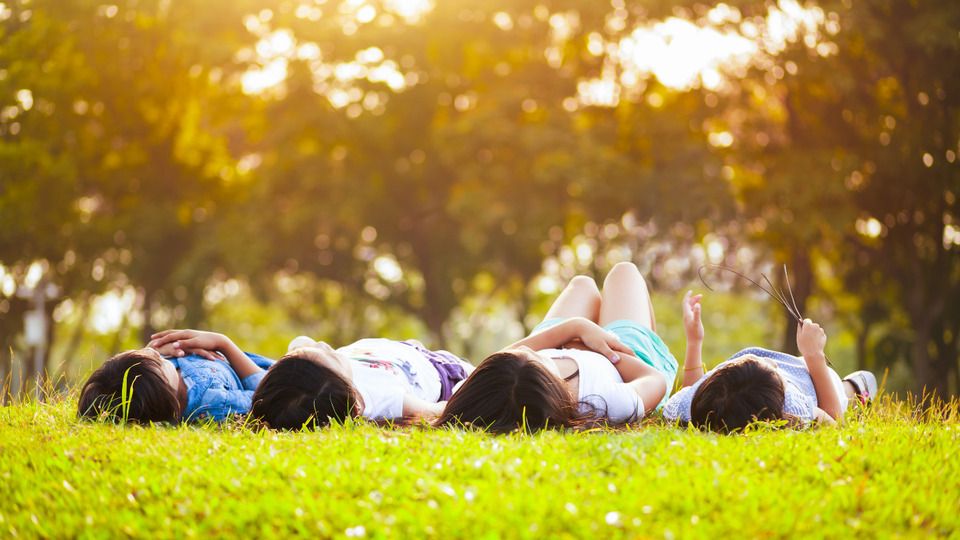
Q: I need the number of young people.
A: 4